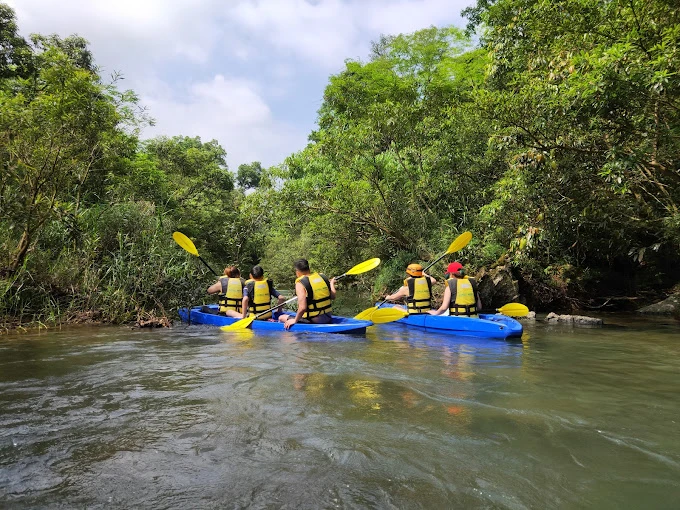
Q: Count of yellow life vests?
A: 5